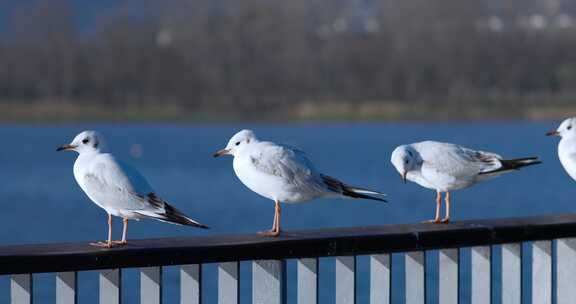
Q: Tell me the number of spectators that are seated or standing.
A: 0